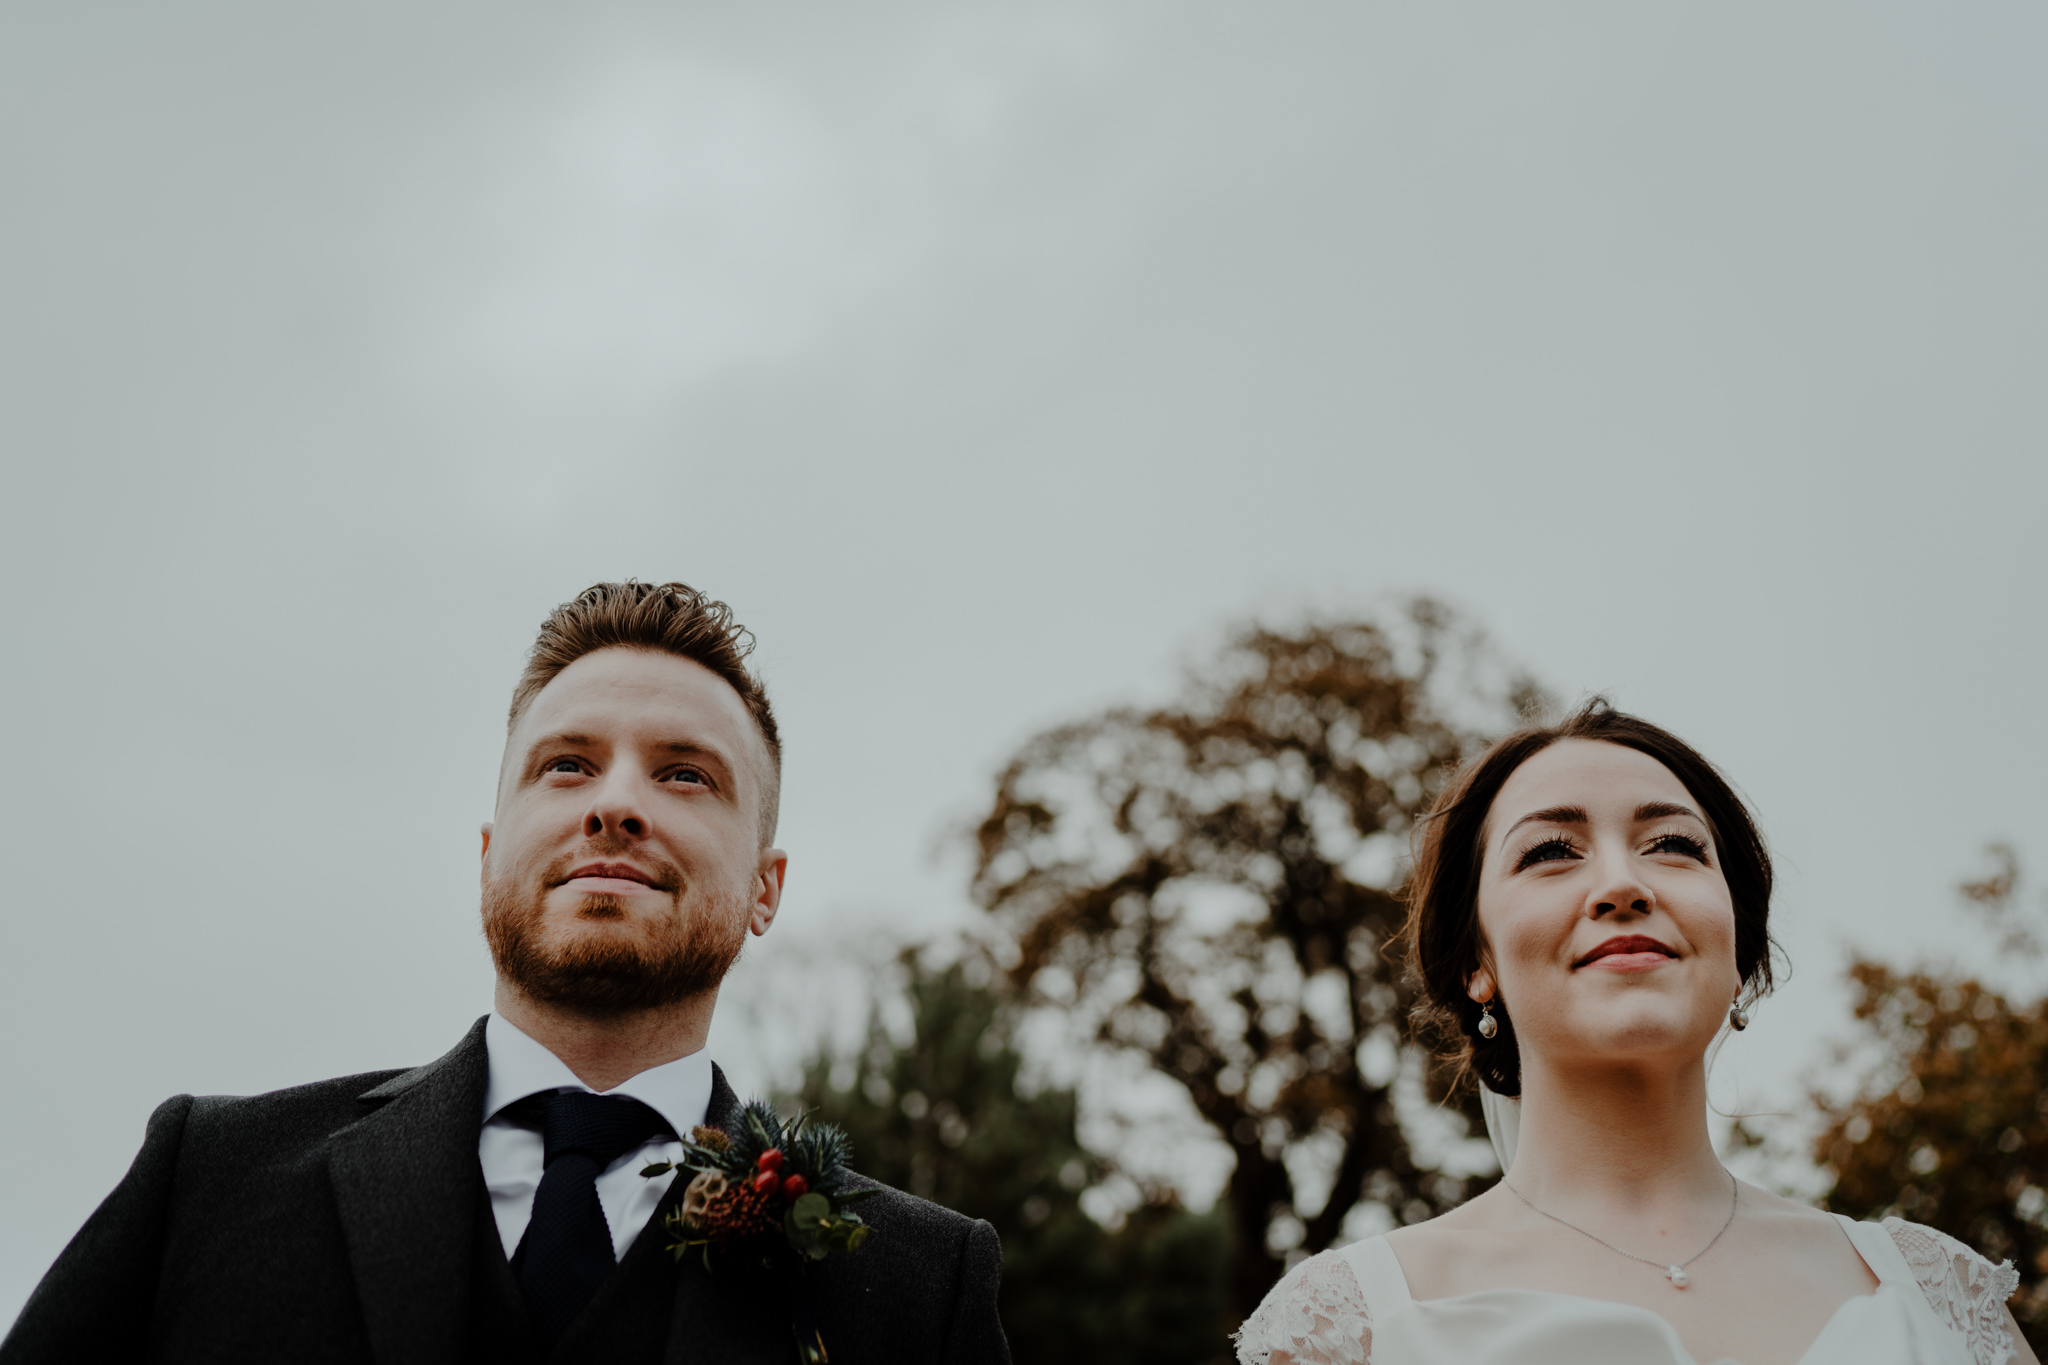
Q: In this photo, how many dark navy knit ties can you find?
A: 1